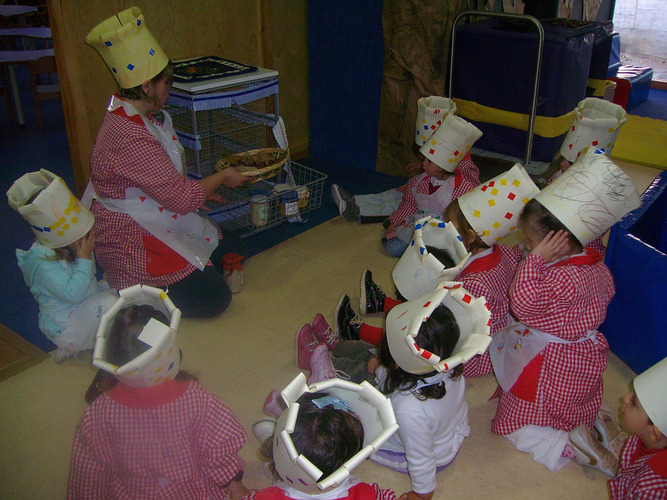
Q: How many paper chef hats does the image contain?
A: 12